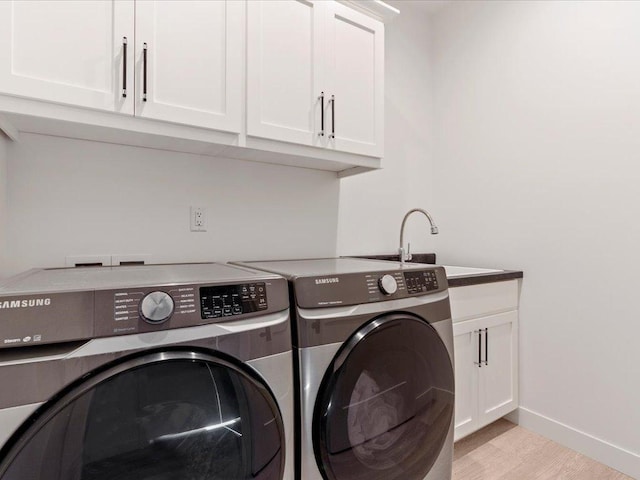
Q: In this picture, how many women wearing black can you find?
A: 0